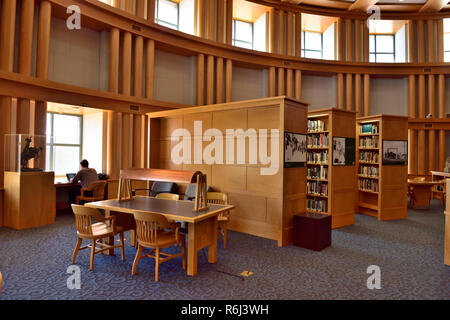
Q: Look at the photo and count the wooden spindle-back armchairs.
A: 5